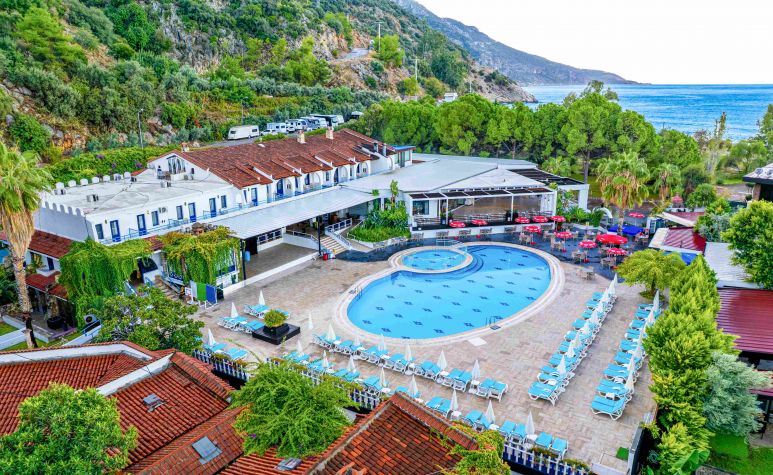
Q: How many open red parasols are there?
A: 11